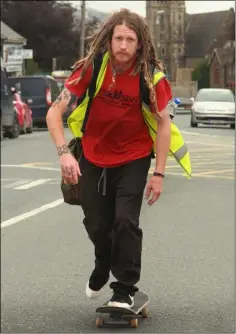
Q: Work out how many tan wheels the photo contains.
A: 3